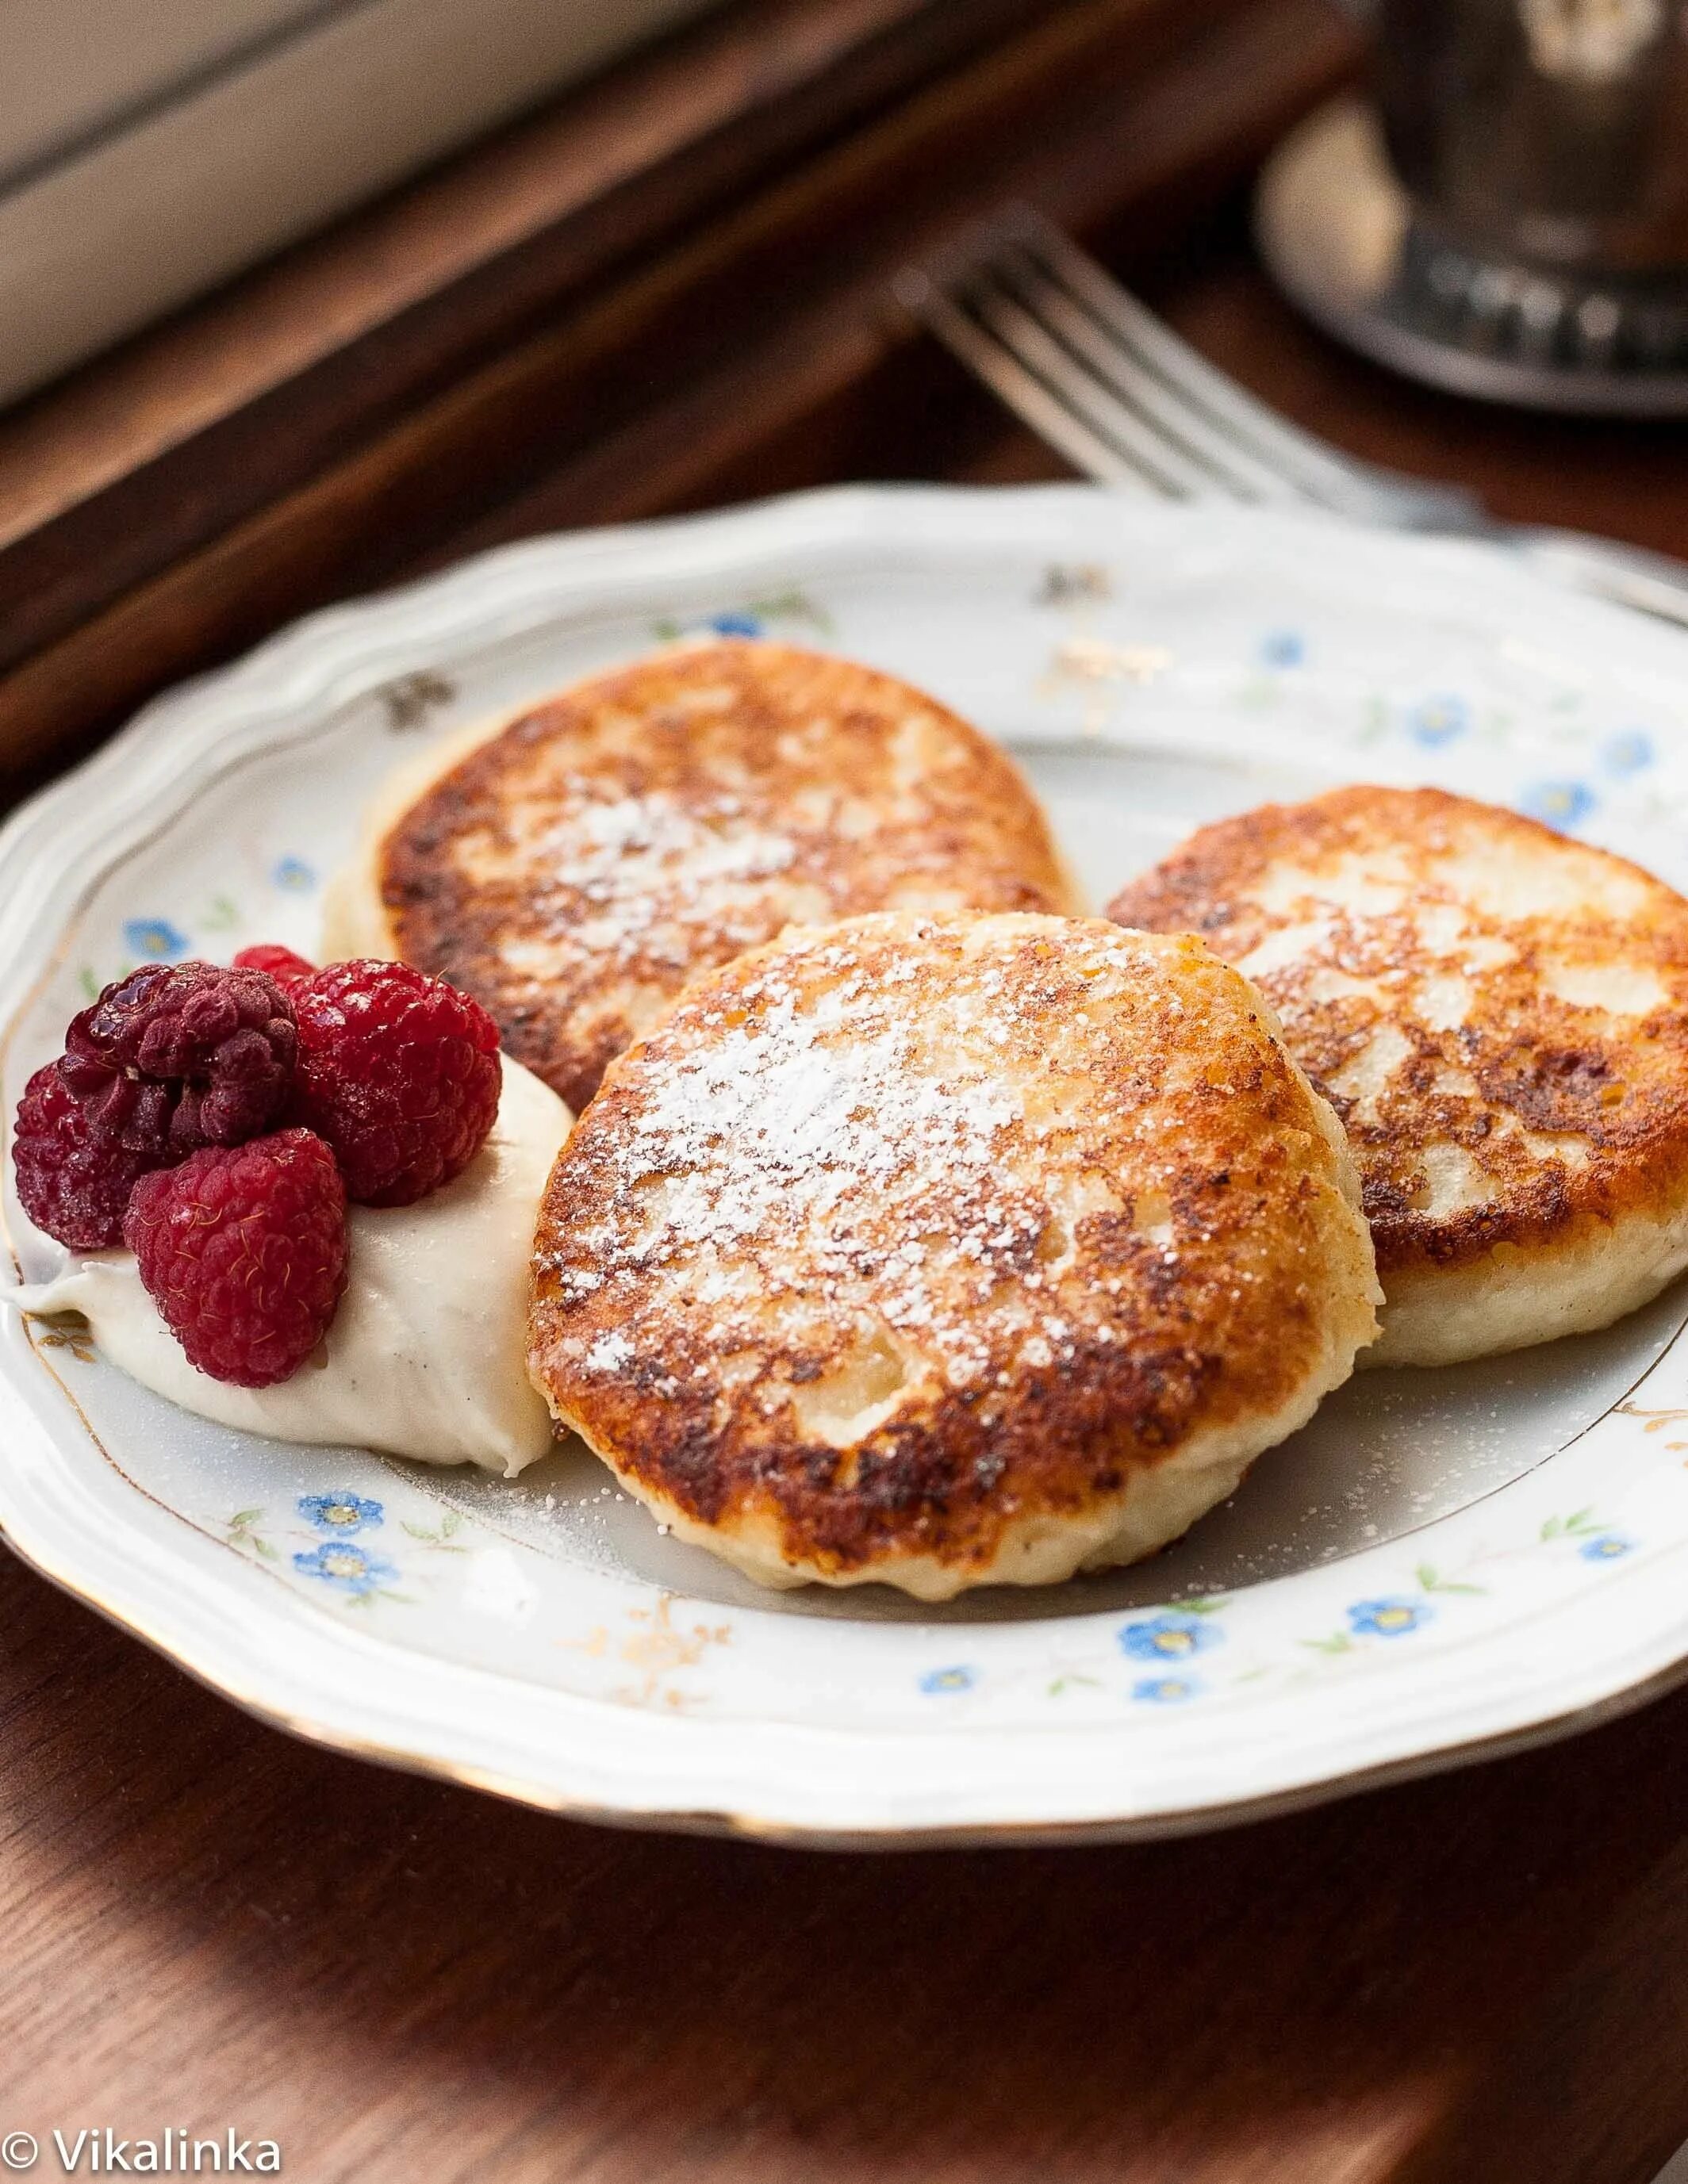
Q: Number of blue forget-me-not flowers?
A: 14